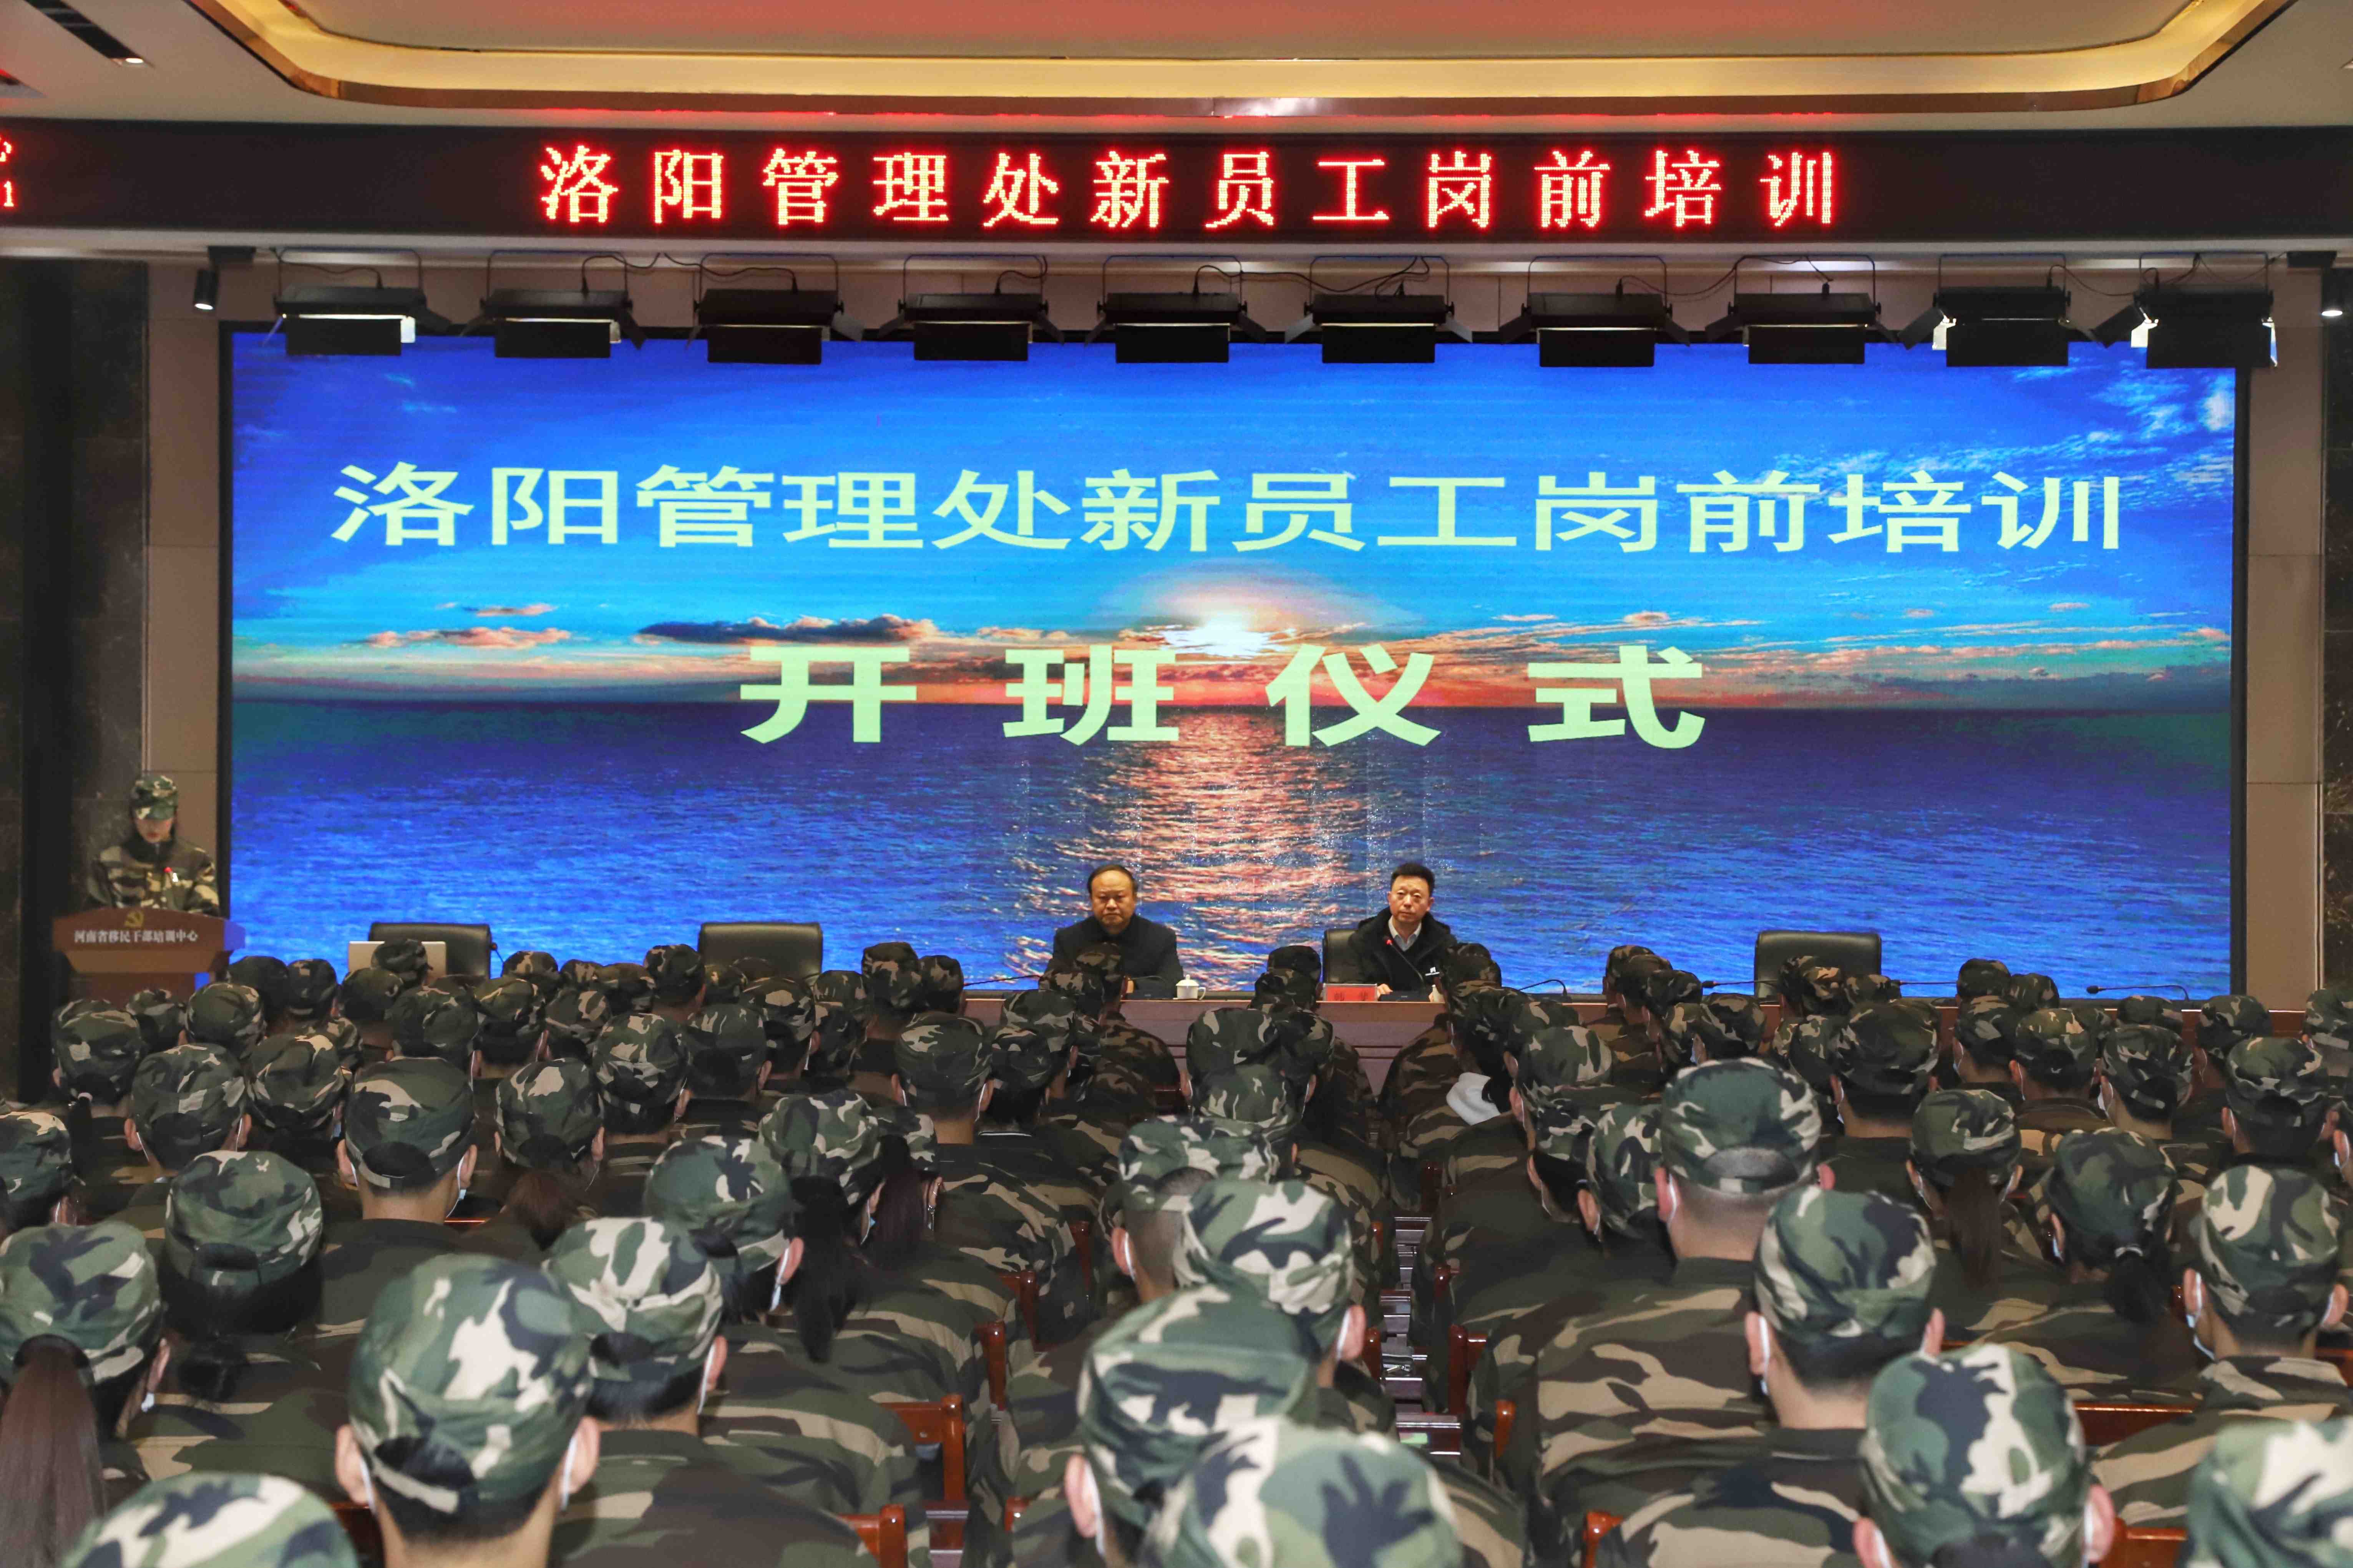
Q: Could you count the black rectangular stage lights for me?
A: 10